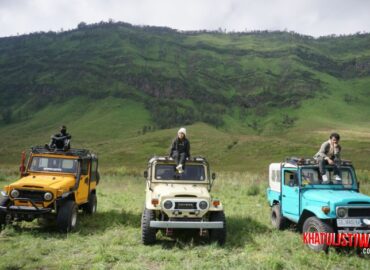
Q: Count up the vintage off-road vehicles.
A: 3